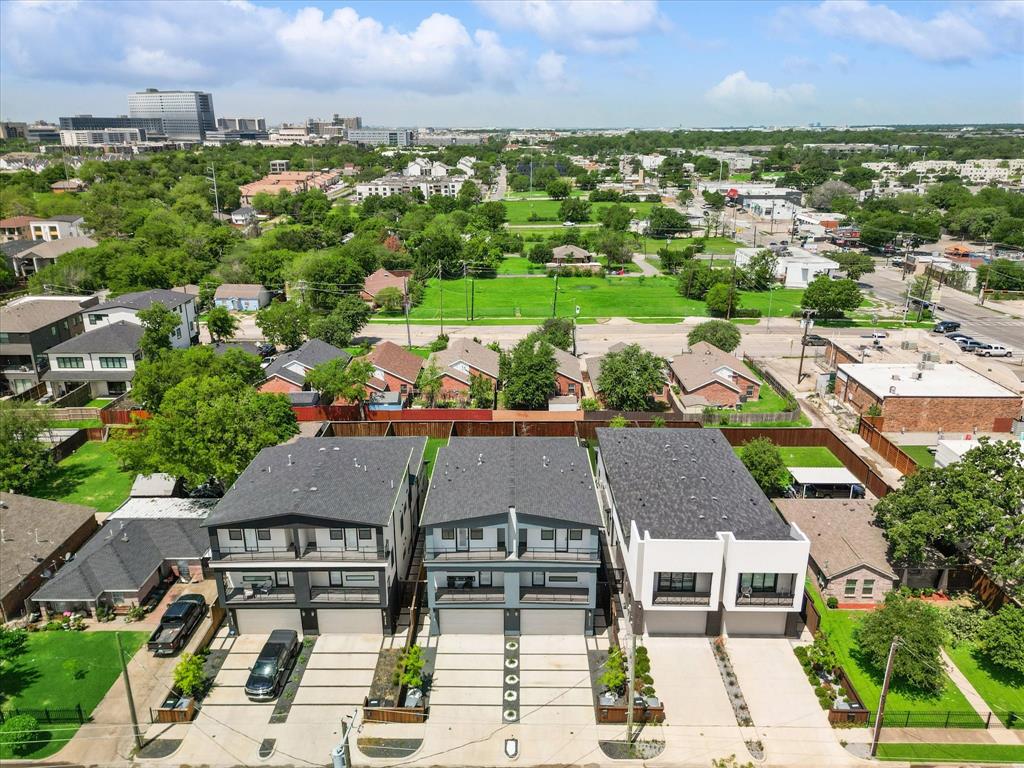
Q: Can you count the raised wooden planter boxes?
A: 4